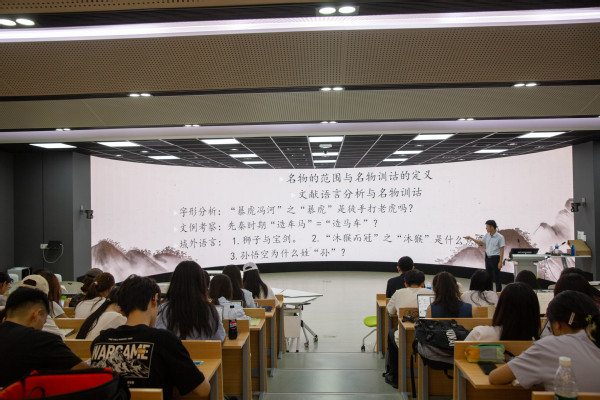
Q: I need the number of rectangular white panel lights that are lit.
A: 14